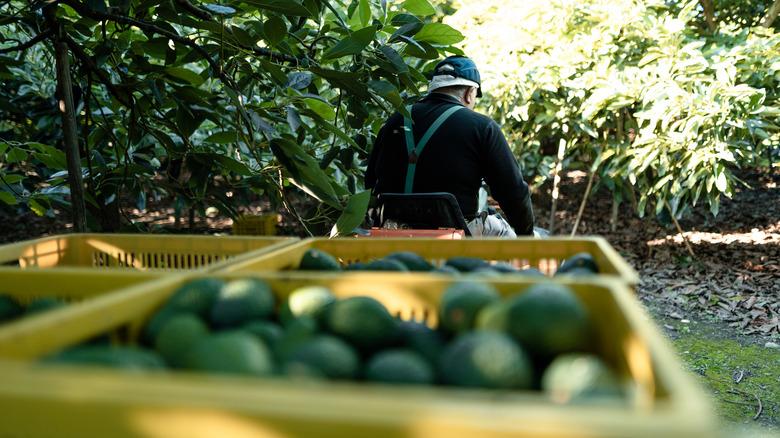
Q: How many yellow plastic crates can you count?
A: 5